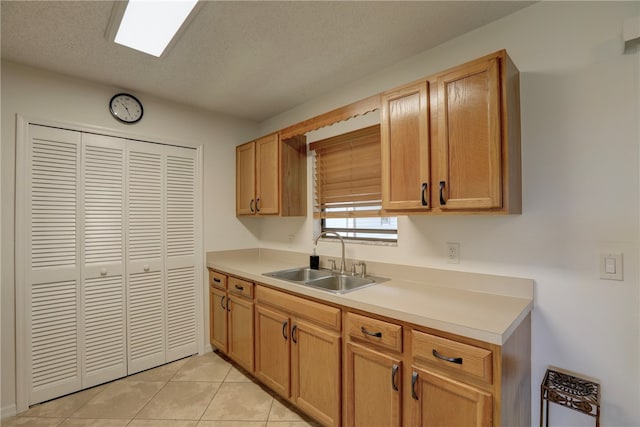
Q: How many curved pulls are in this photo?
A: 14